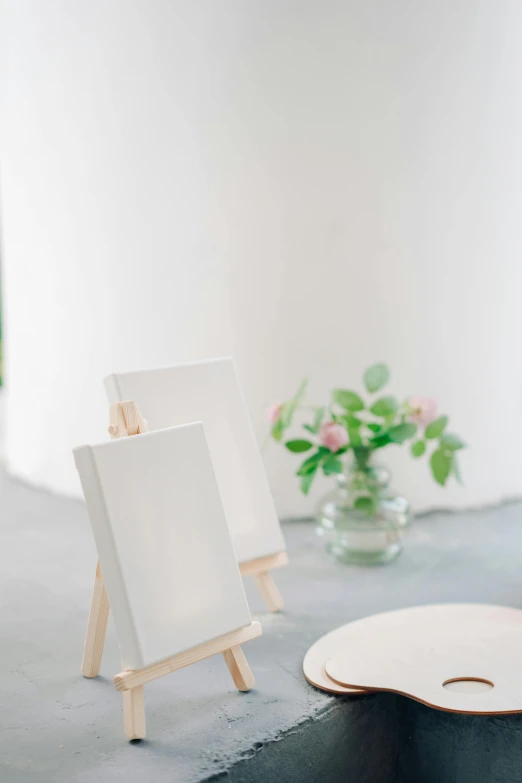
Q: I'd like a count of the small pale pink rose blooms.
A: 3